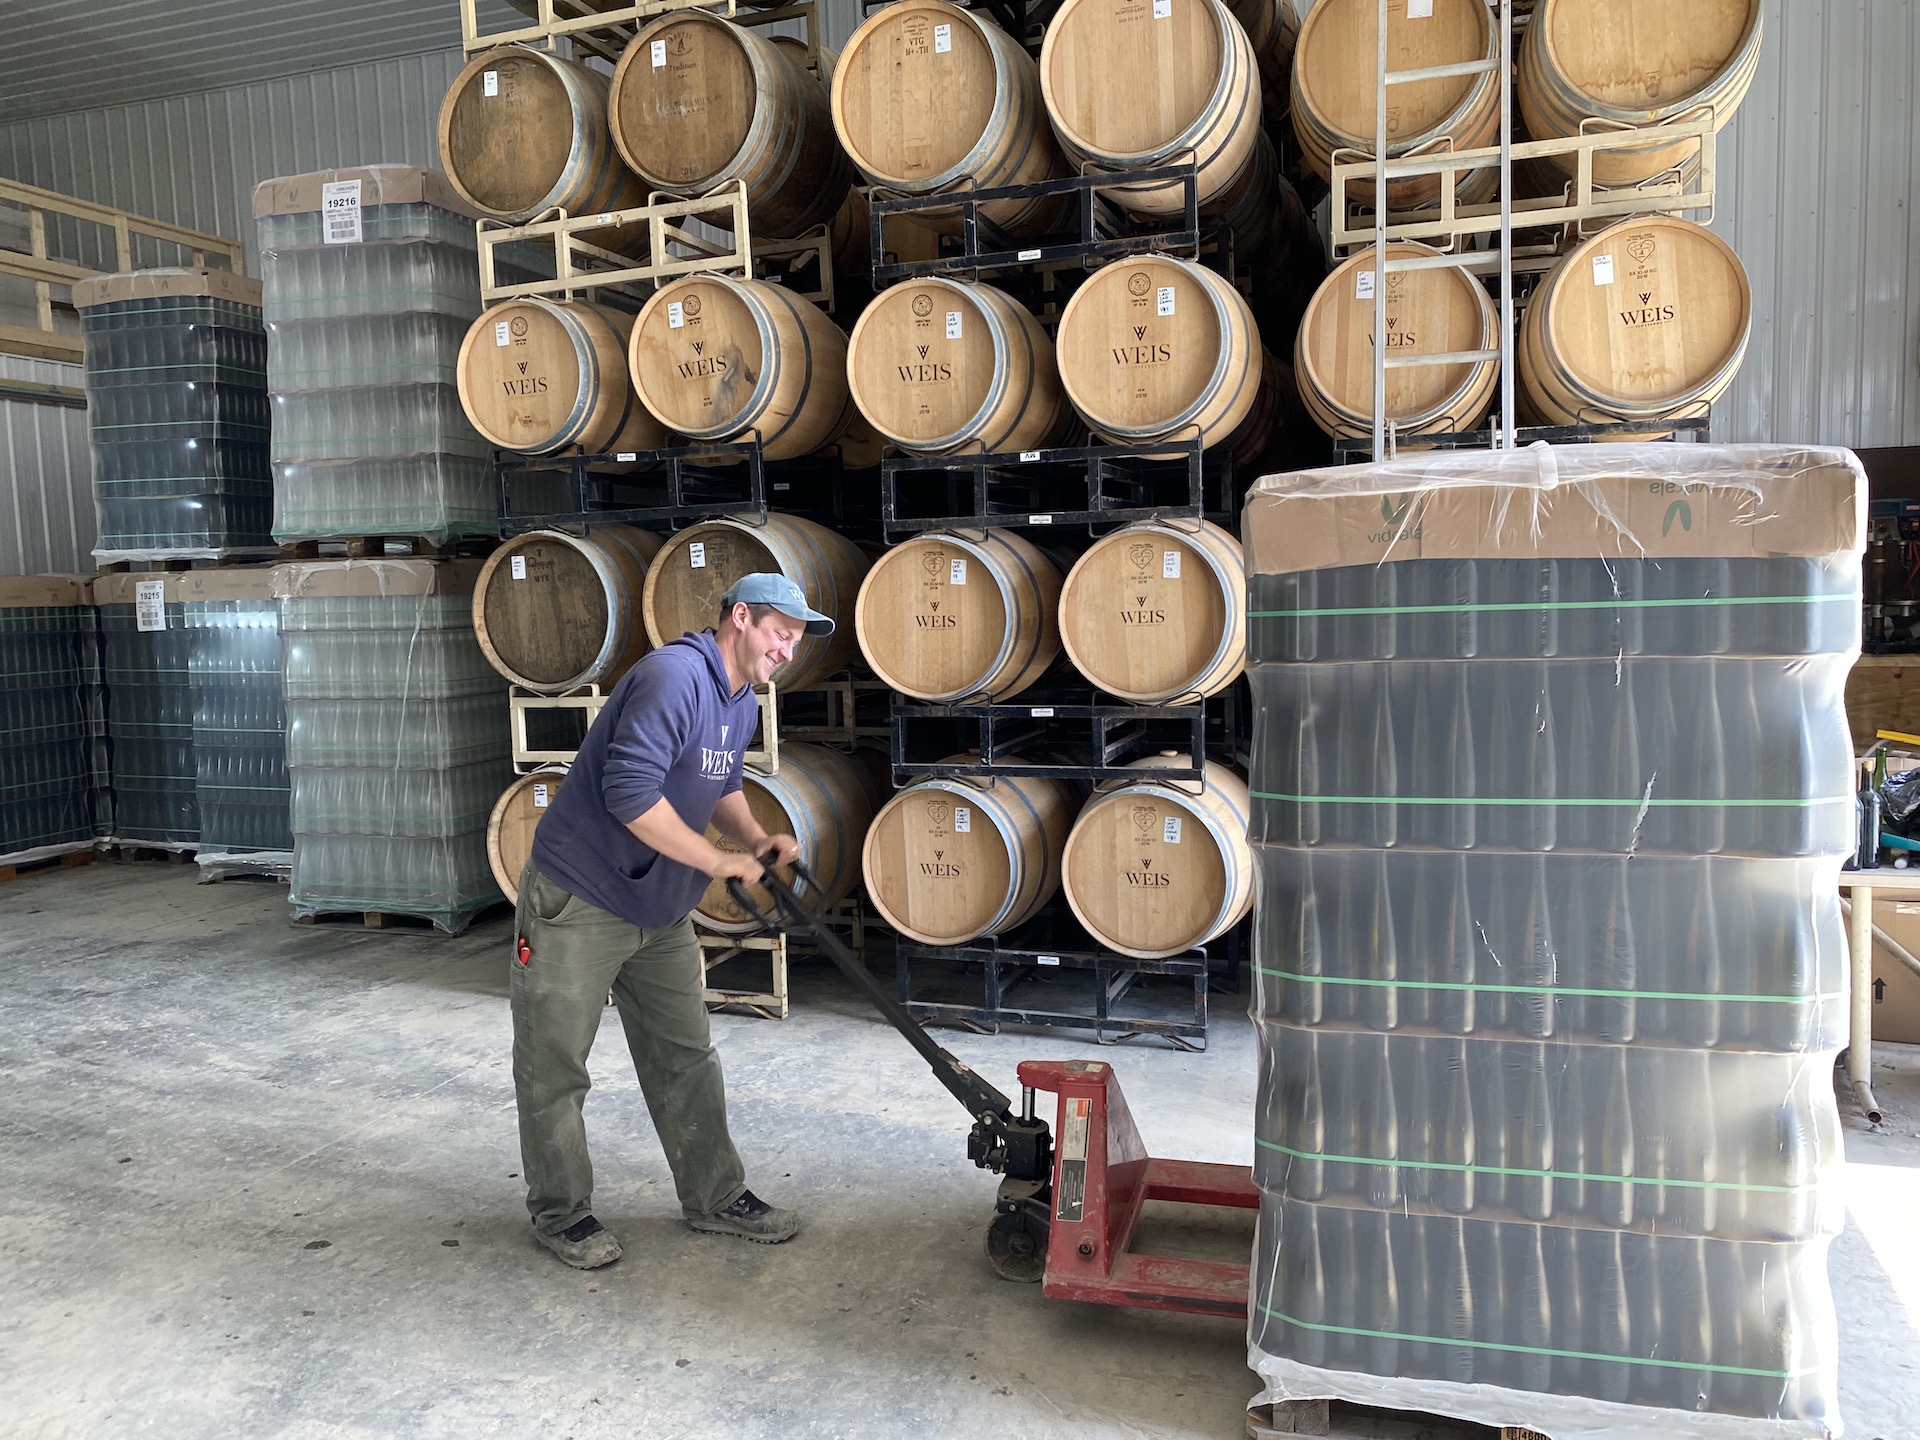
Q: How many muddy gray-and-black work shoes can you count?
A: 2